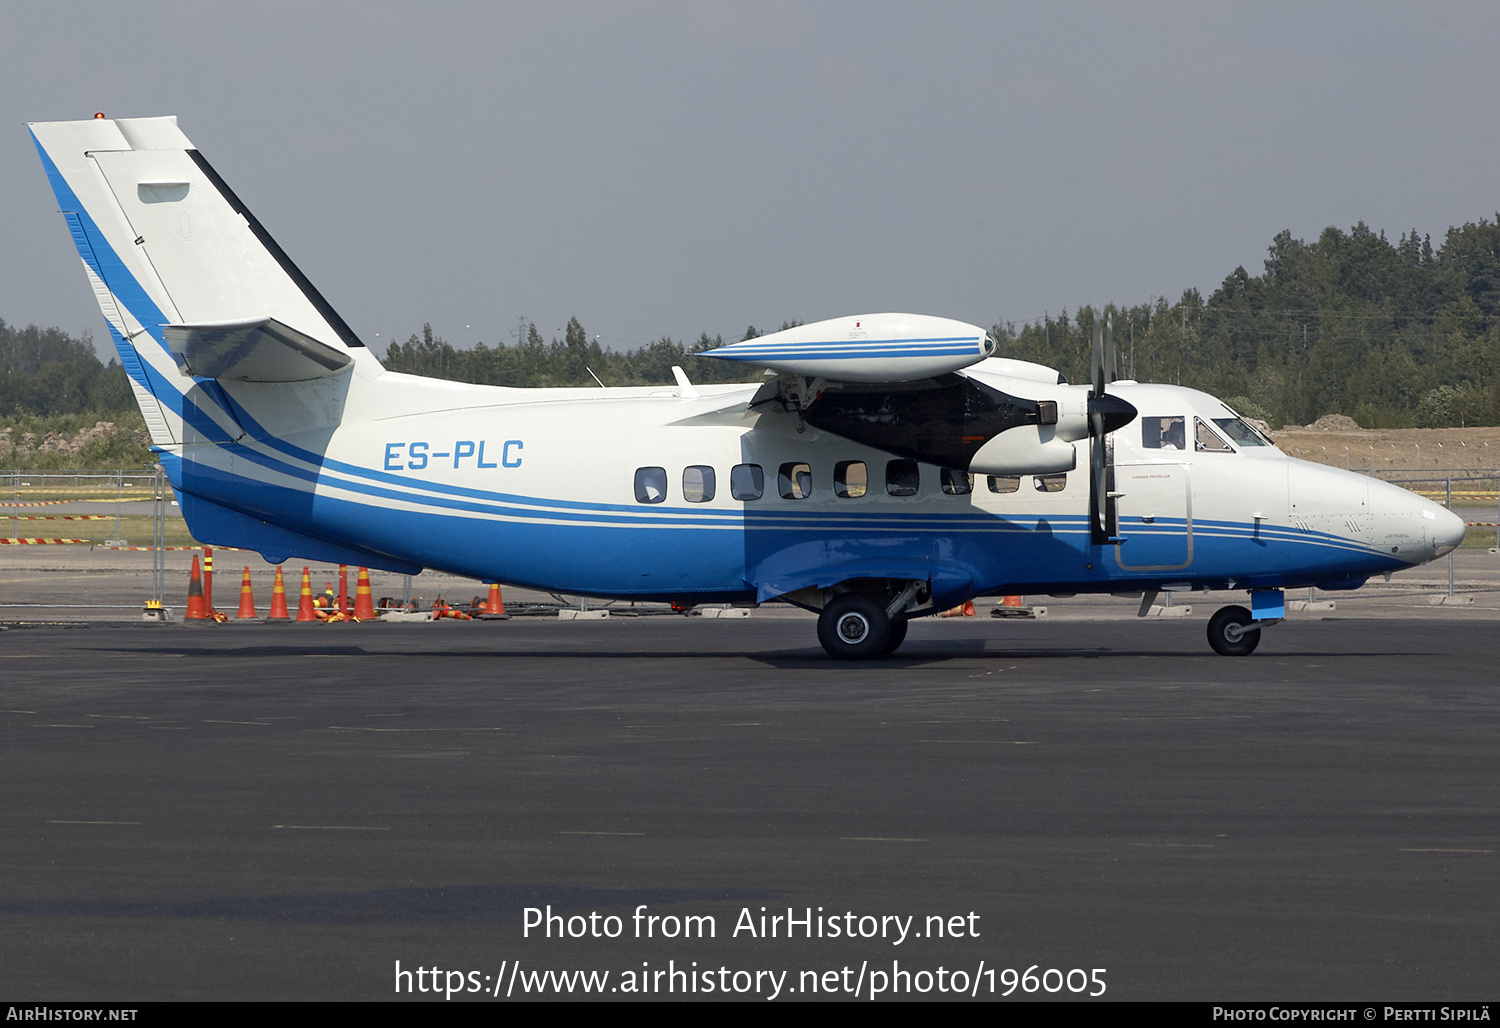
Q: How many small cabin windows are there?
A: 9